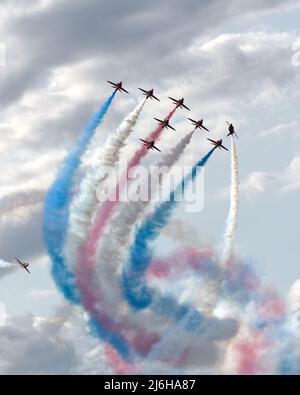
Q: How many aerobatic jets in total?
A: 9